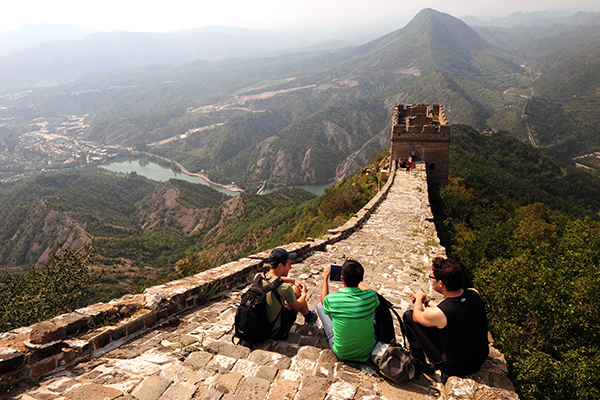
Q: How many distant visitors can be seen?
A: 3